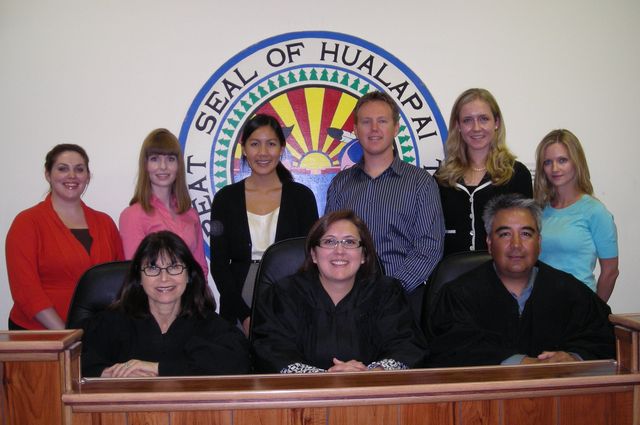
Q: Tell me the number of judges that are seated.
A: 3